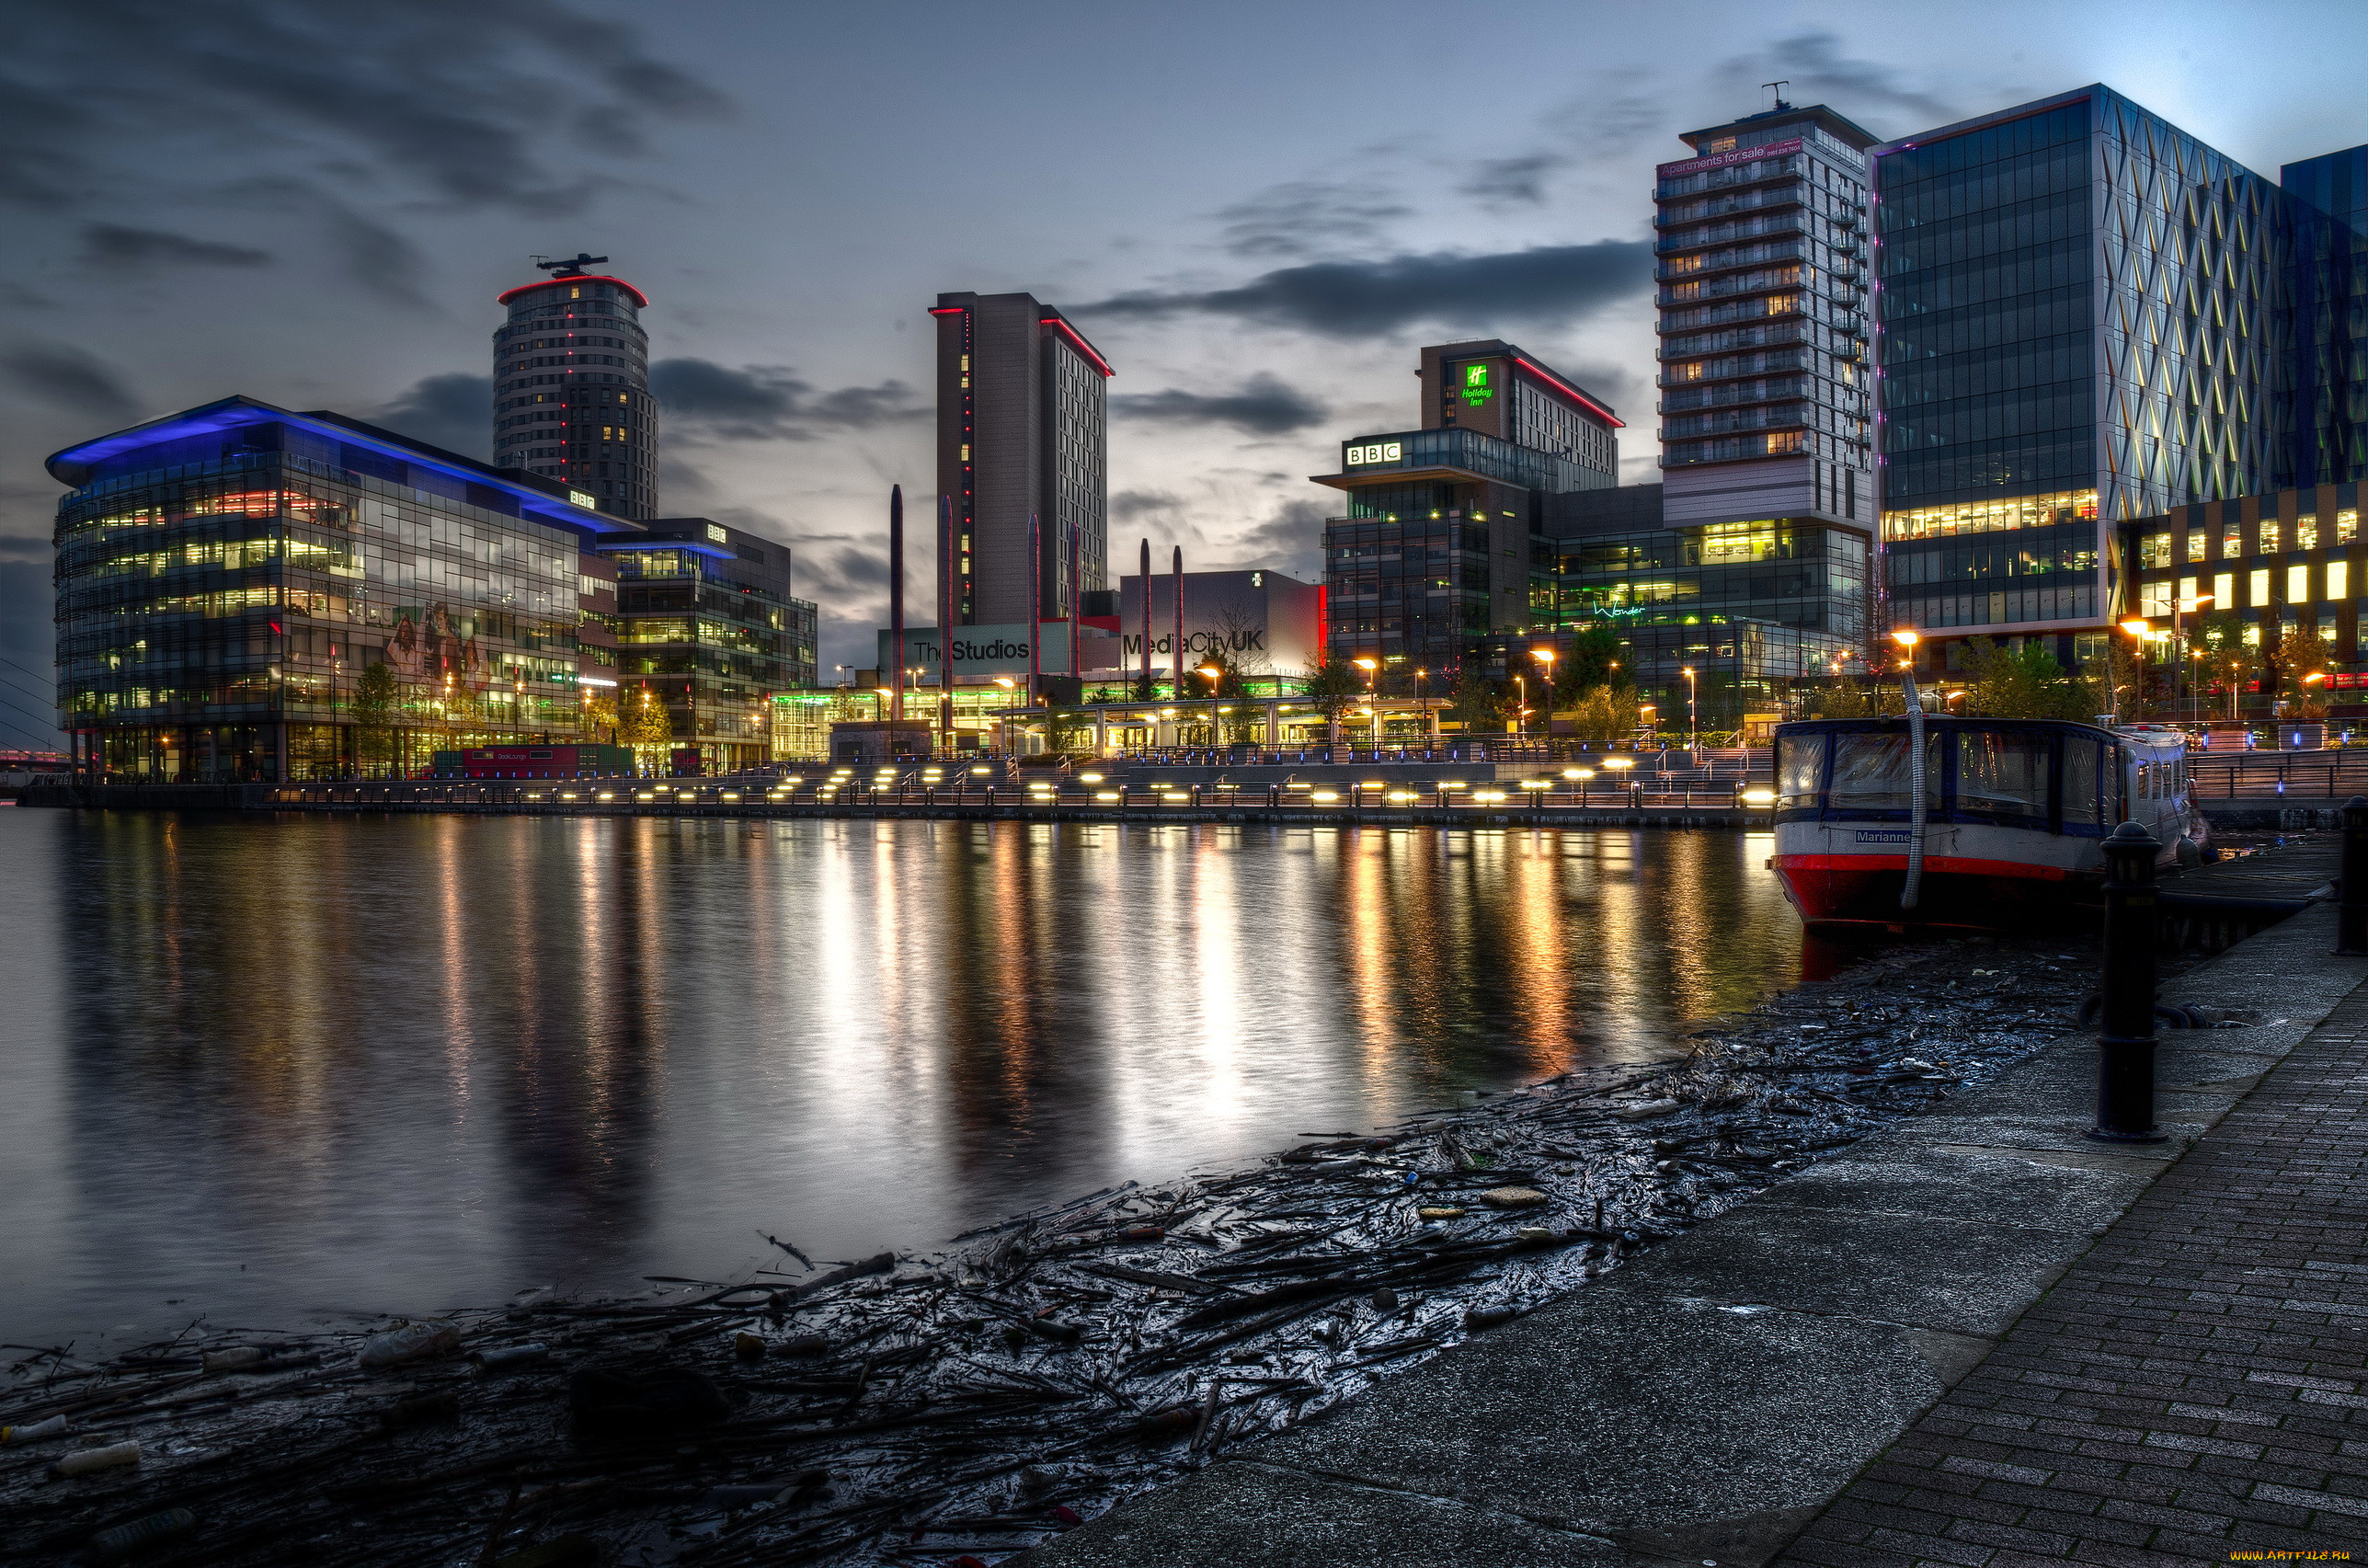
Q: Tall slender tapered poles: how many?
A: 6